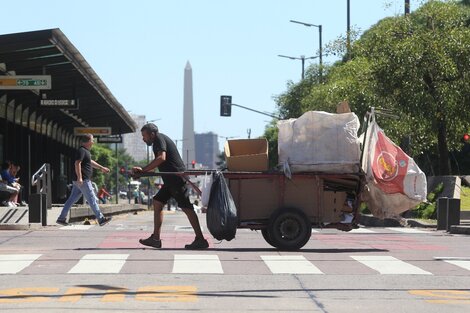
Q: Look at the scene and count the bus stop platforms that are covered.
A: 1